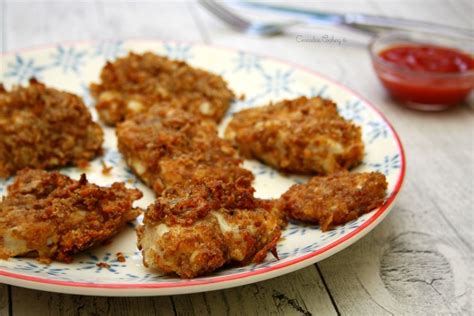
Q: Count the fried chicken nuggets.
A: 7